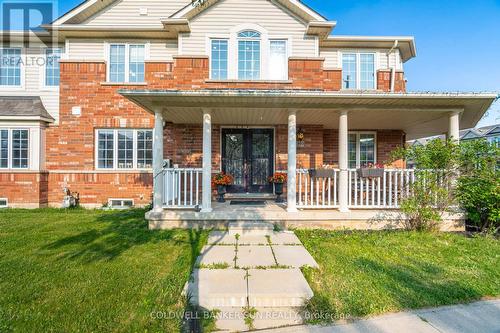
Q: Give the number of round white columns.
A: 5